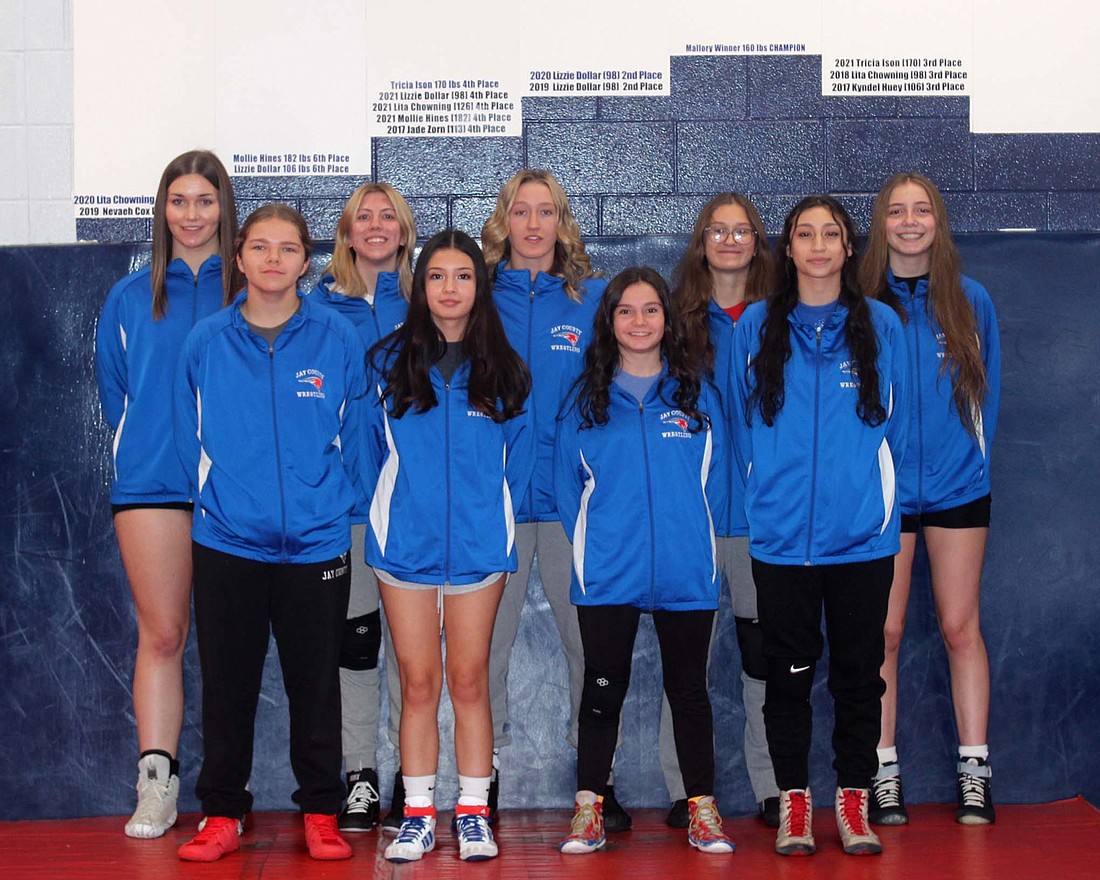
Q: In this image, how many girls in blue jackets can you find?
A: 9